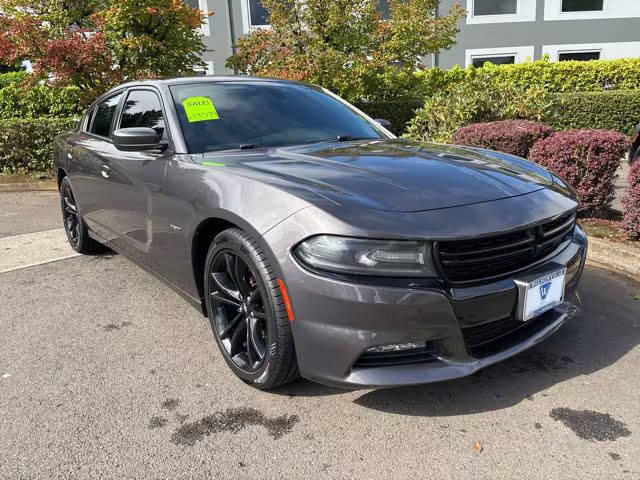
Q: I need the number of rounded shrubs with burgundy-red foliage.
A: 3